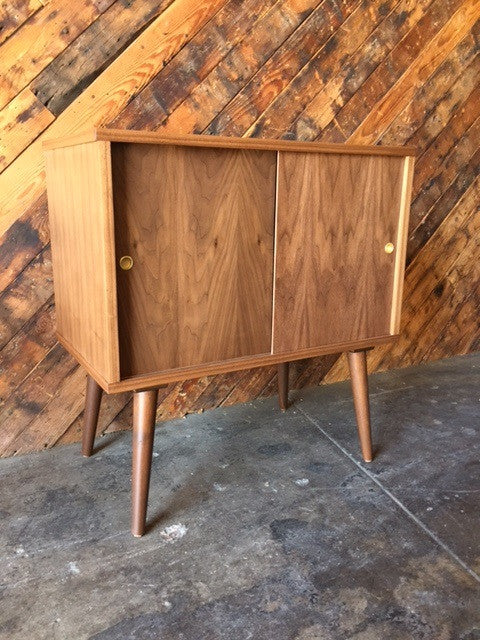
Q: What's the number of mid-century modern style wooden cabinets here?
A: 1